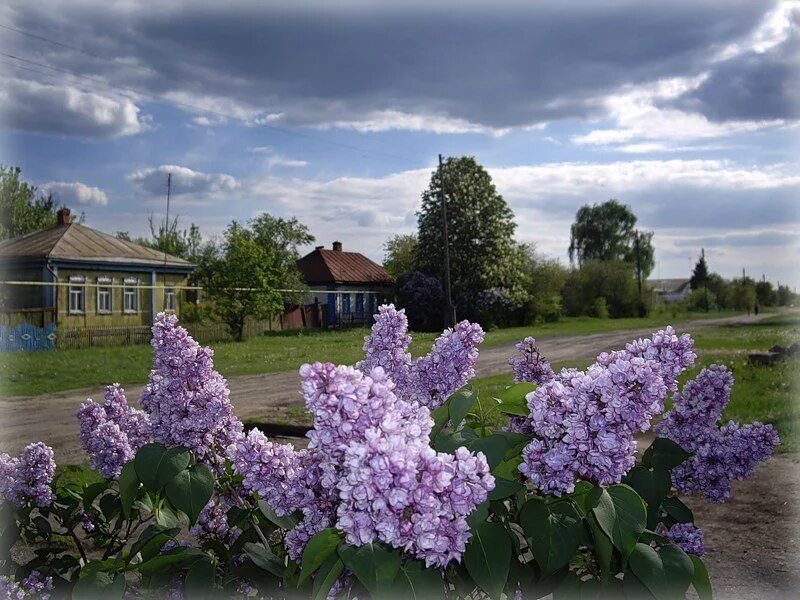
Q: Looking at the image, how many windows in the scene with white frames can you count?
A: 4